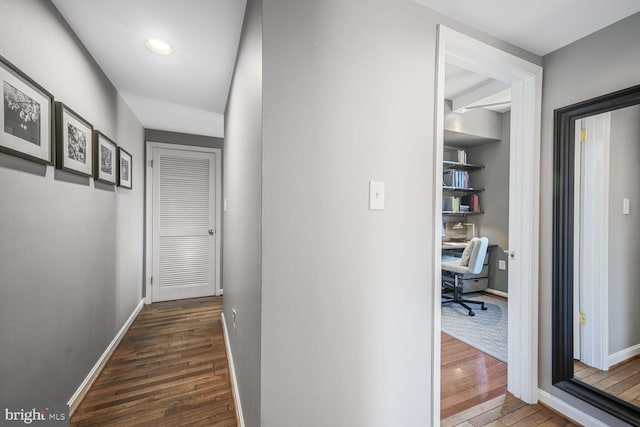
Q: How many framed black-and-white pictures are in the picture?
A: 4